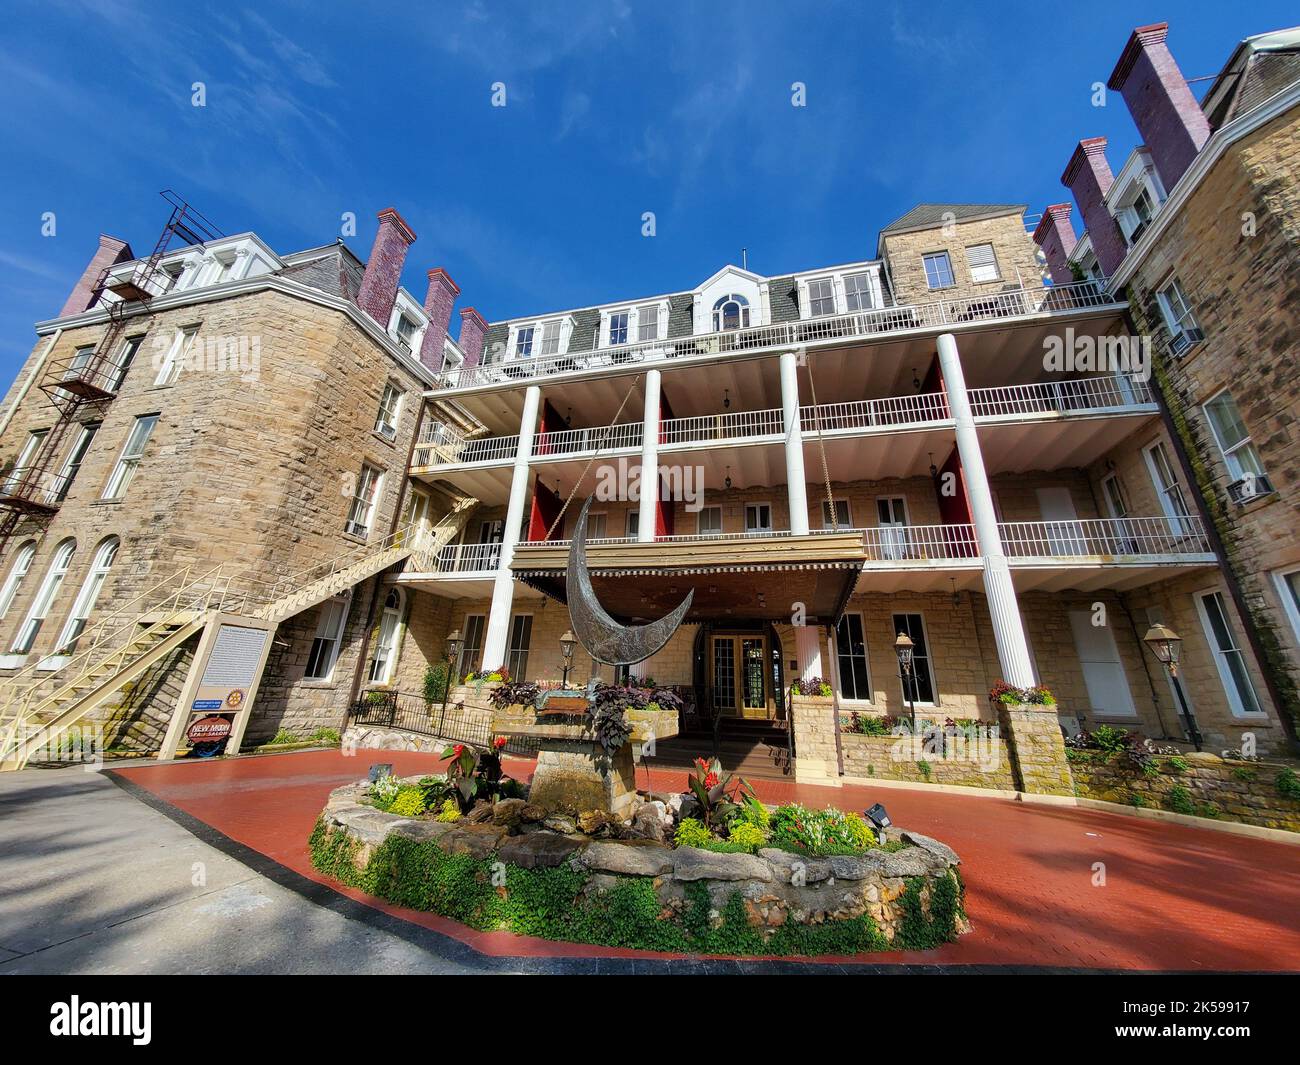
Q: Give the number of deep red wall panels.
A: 6